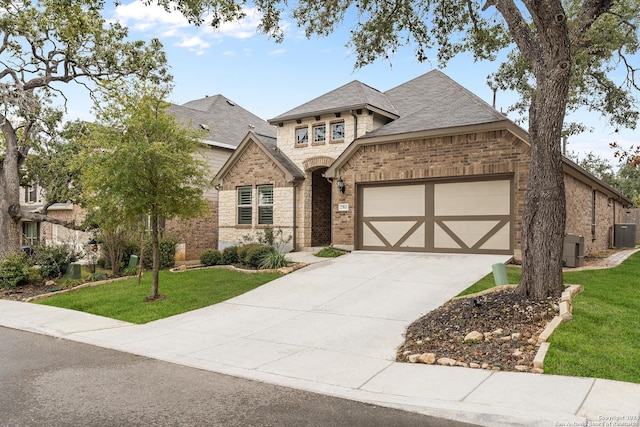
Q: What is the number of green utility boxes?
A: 3